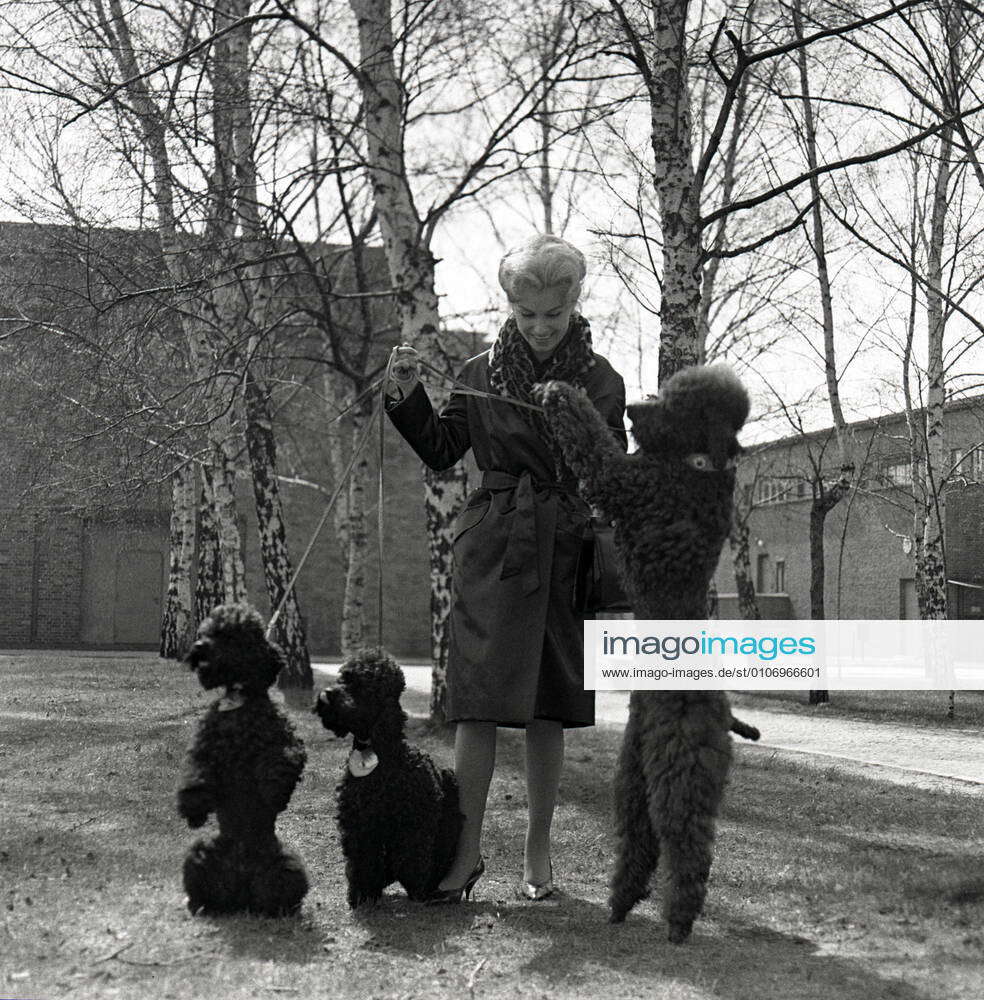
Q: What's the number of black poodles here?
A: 3